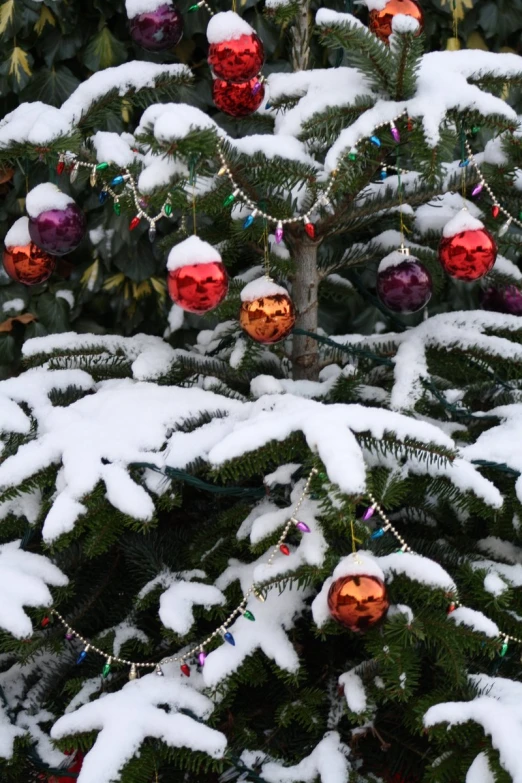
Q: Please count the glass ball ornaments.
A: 12